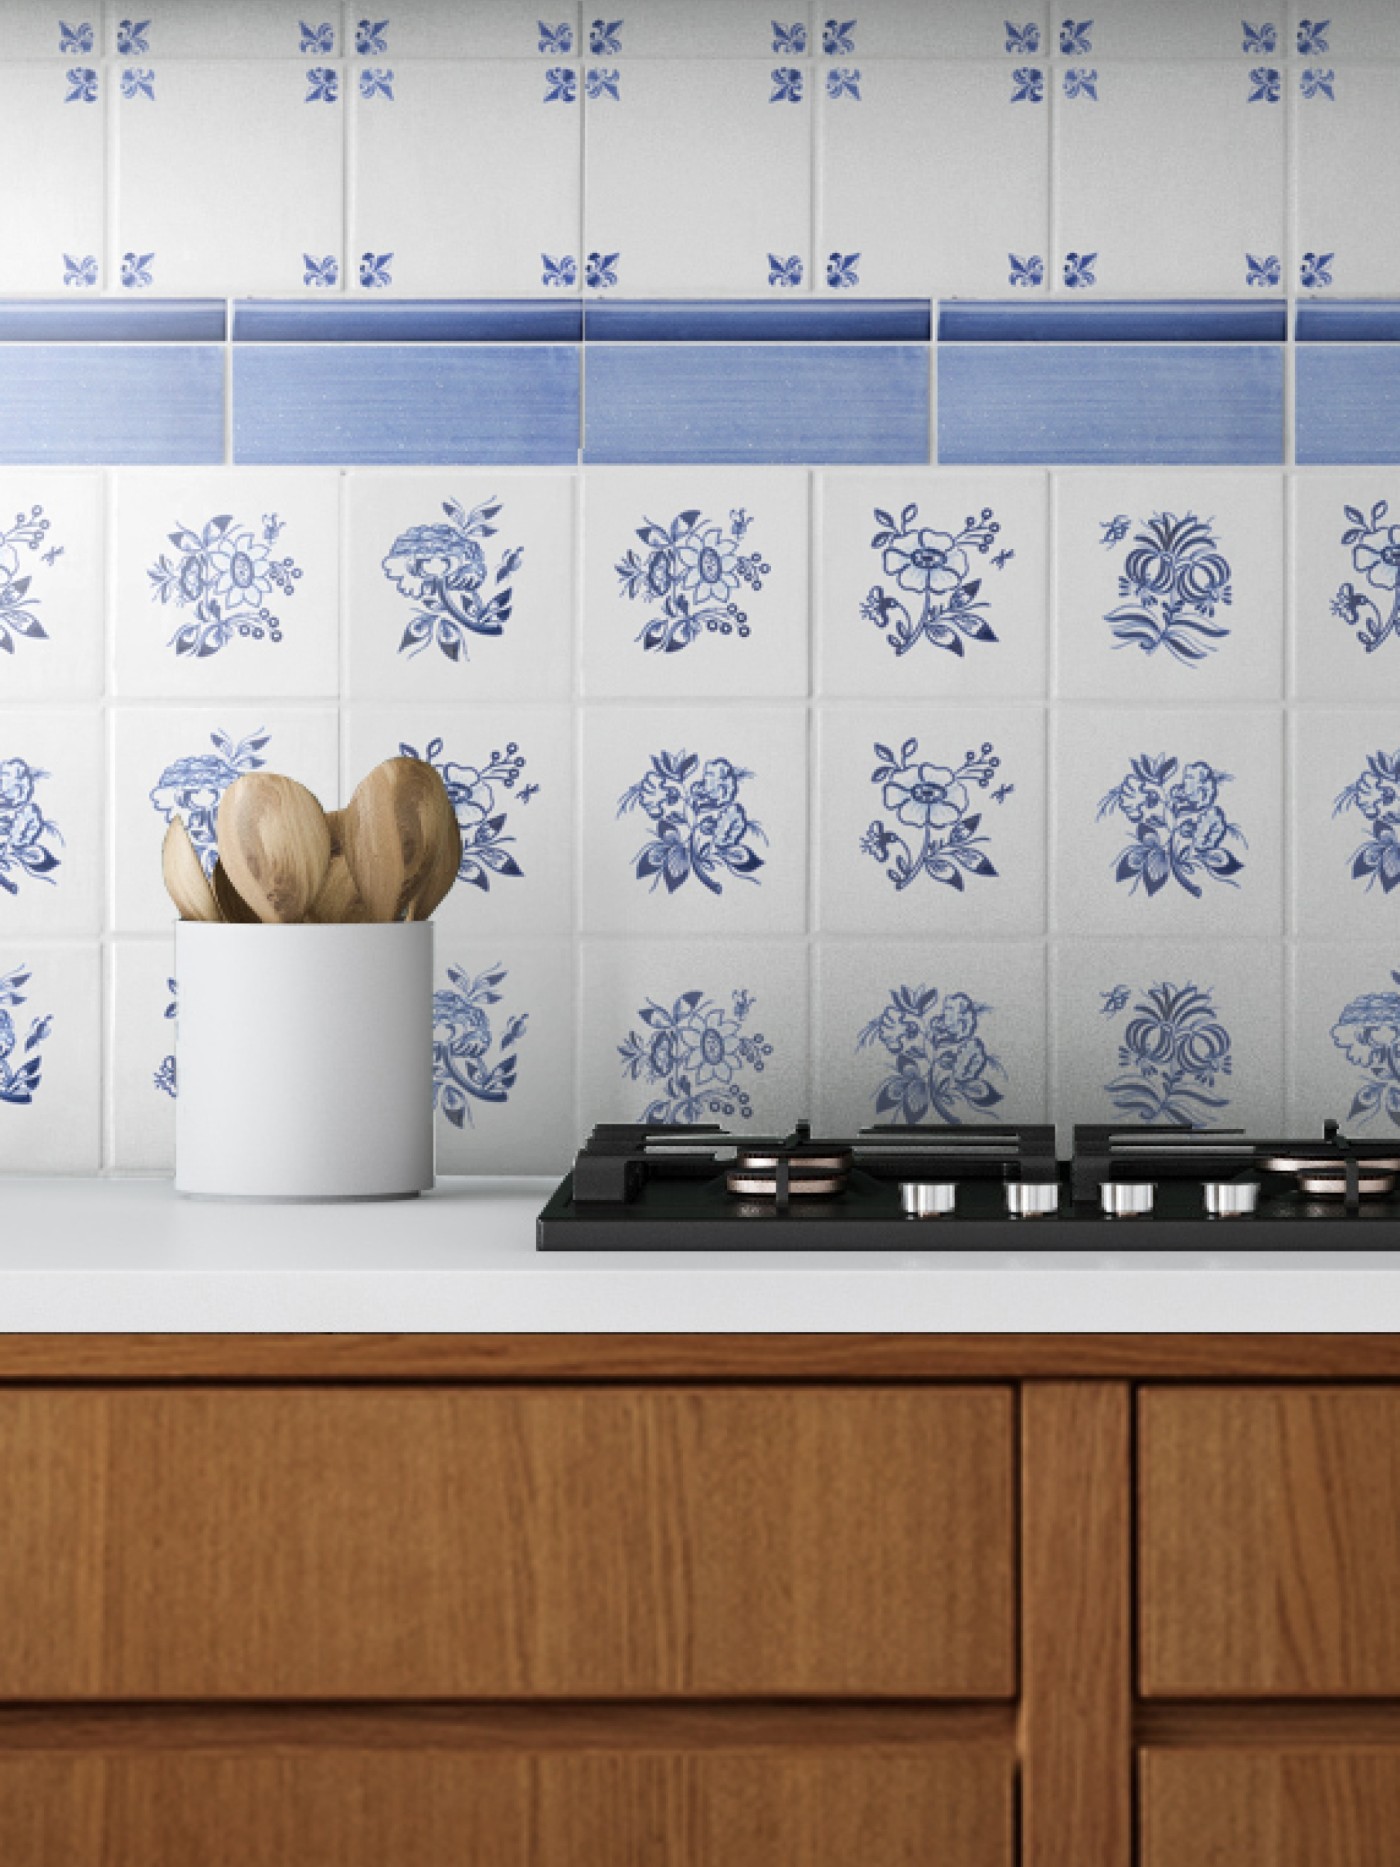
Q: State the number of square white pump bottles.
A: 0